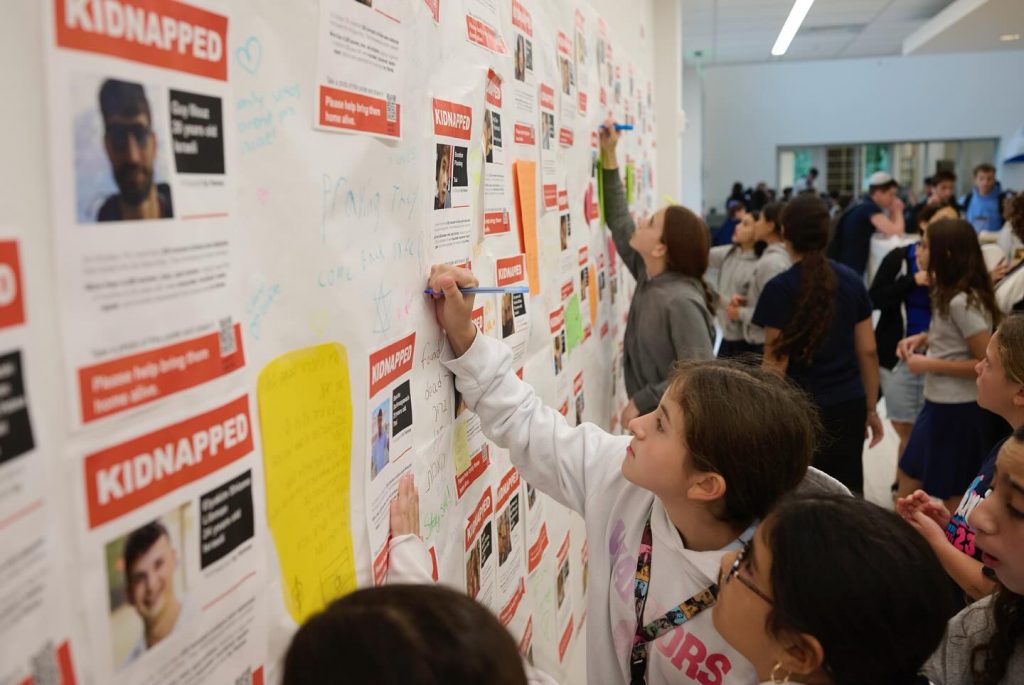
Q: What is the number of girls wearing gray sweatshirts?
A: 3